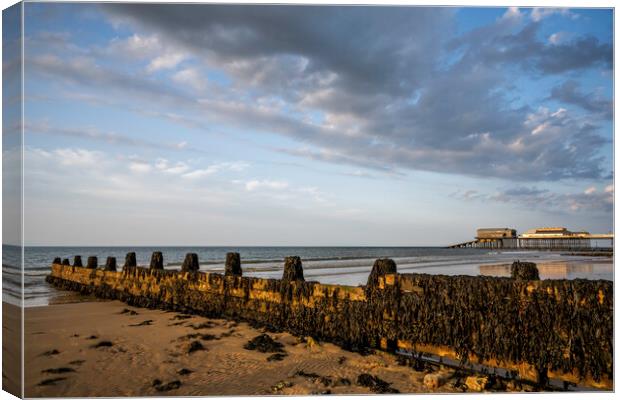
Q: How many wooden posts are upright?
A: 12